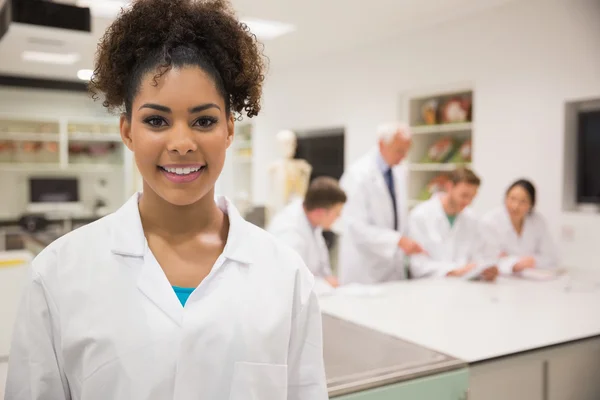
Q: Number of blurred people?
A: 4